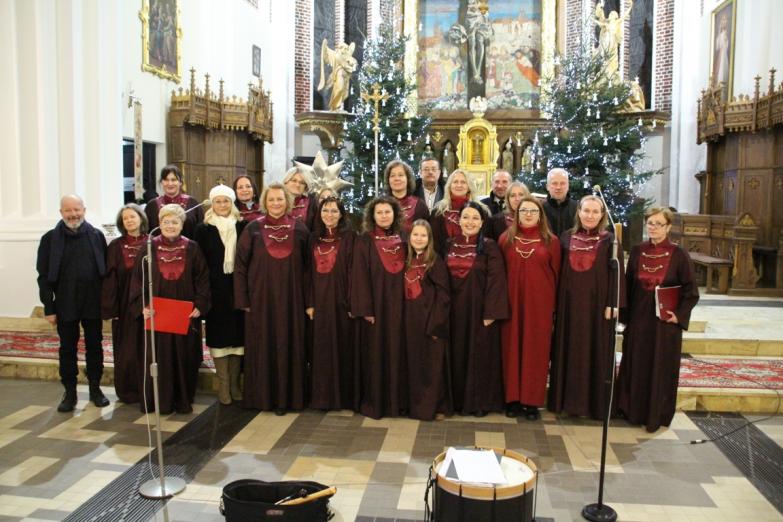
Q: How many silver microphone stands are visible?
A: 1